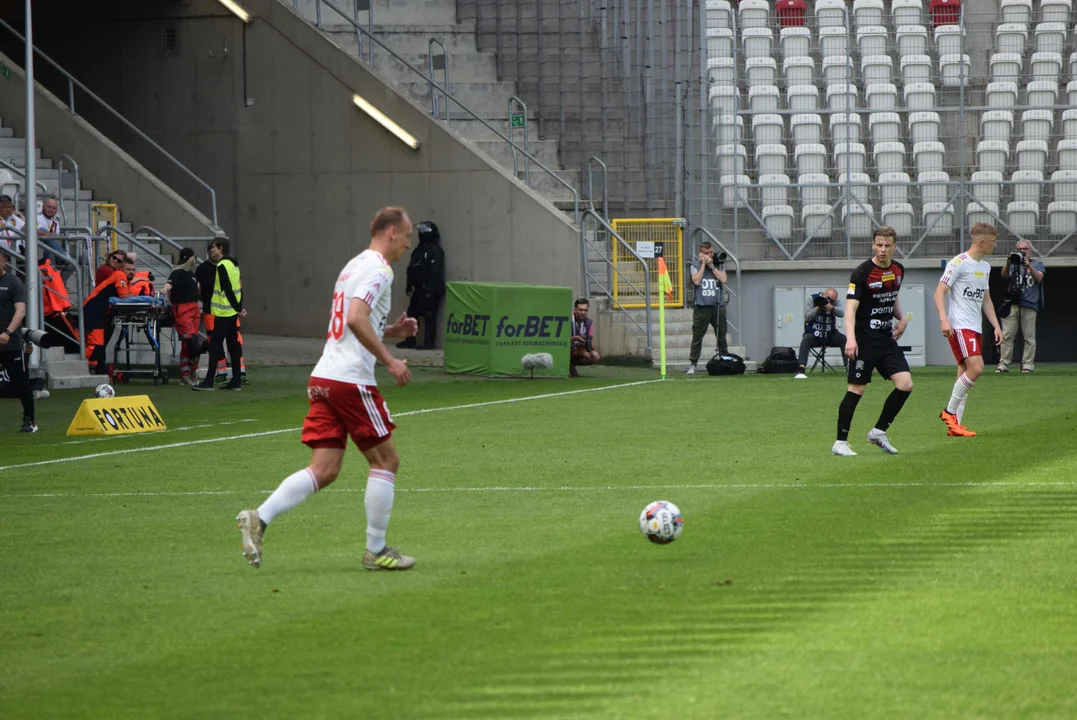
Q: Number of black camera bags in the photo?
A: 2